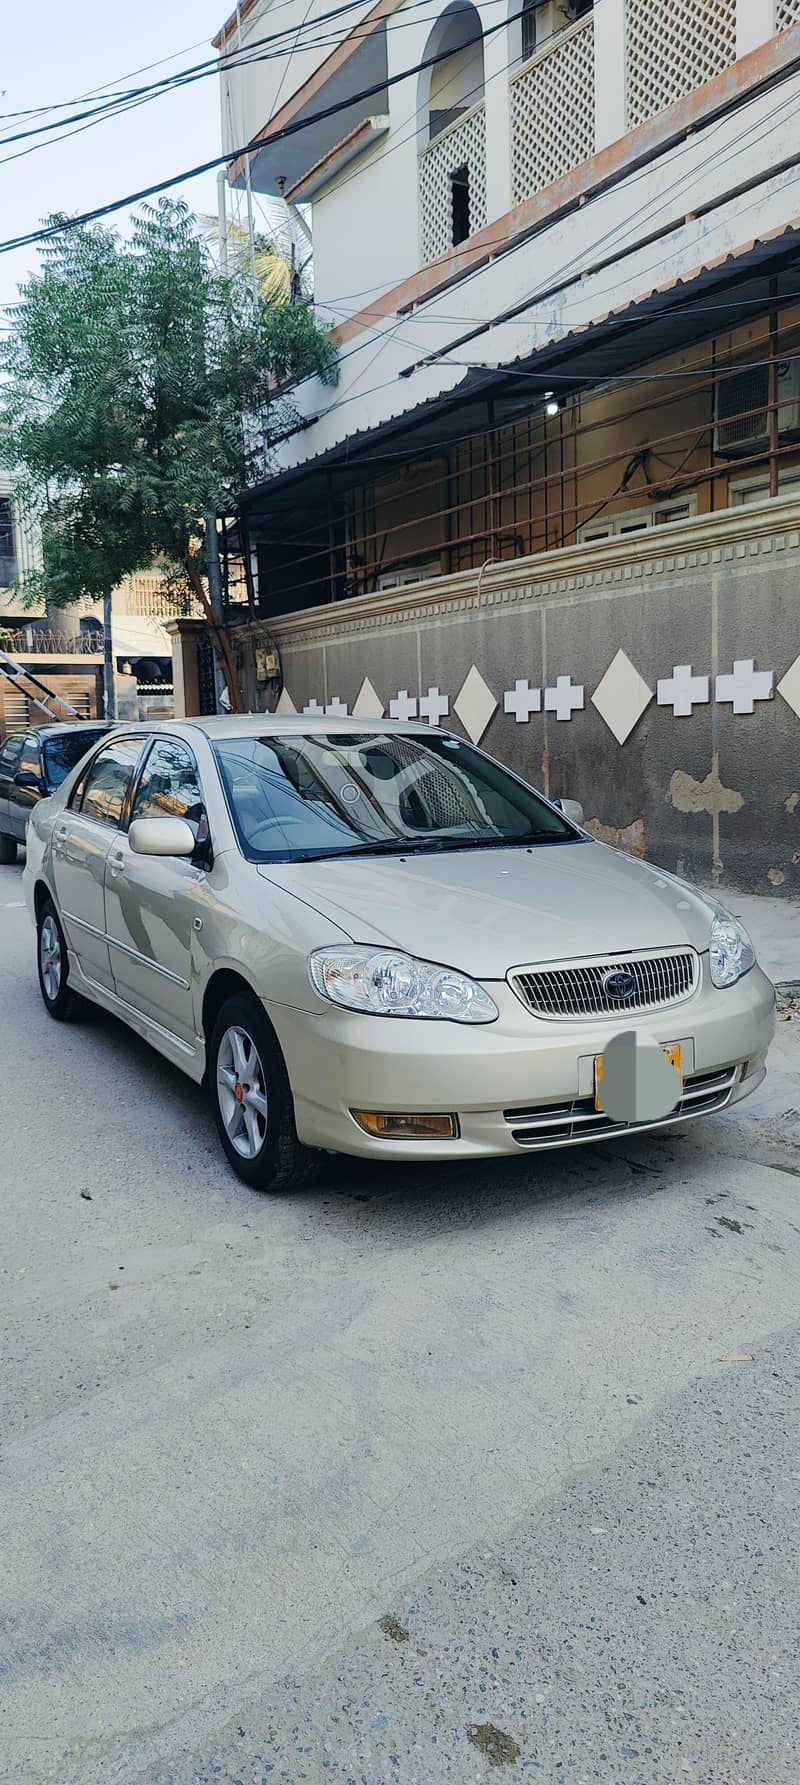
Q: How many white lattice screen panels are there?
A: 4